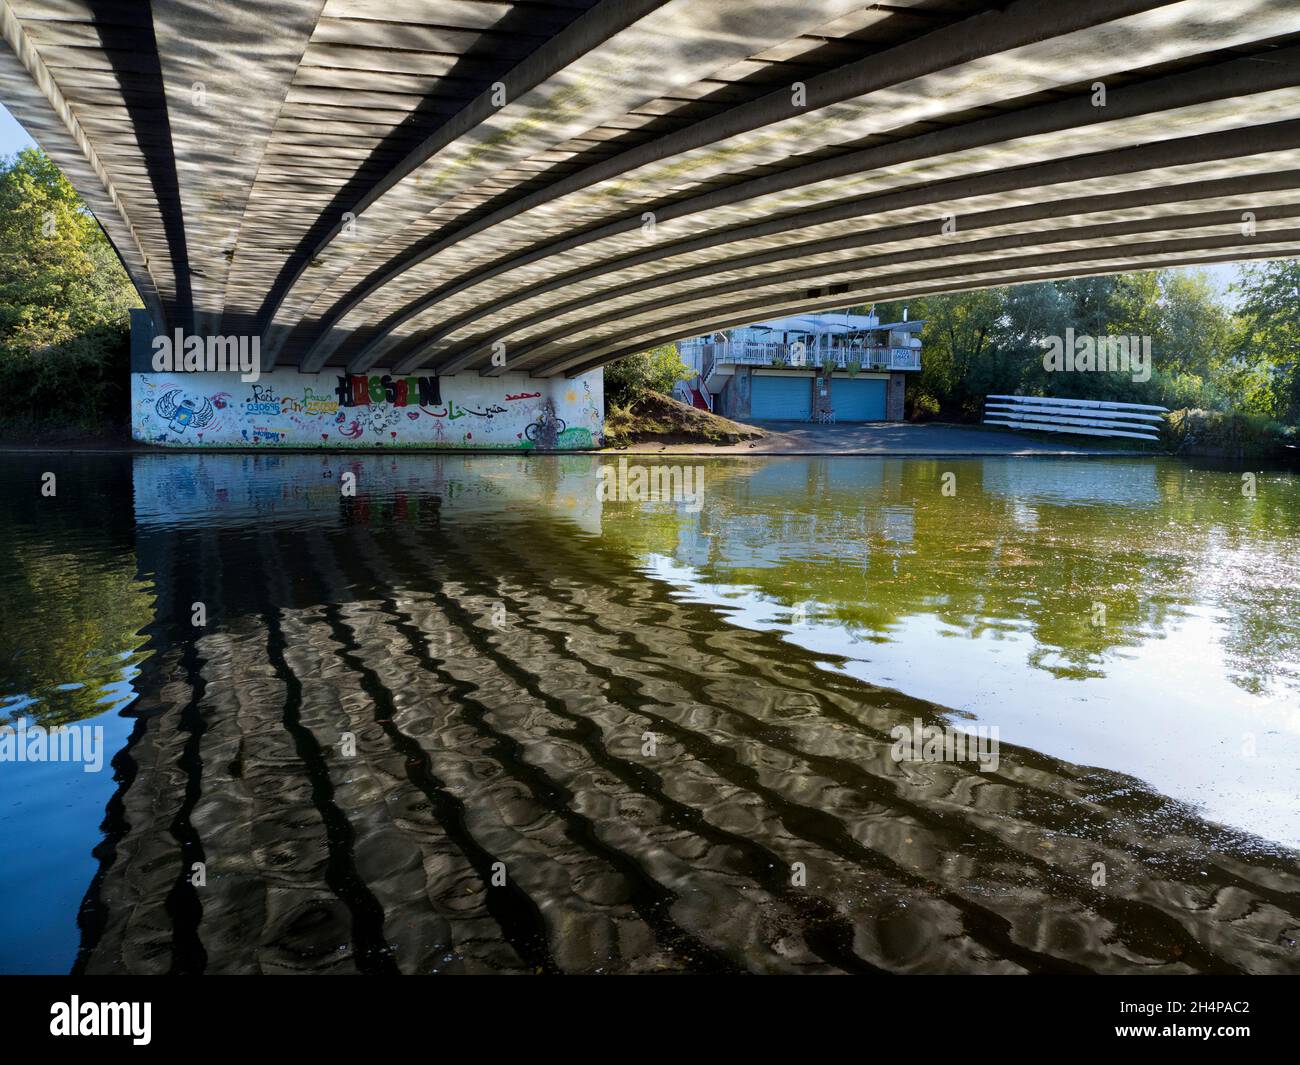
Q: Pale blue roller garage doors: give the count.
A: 2